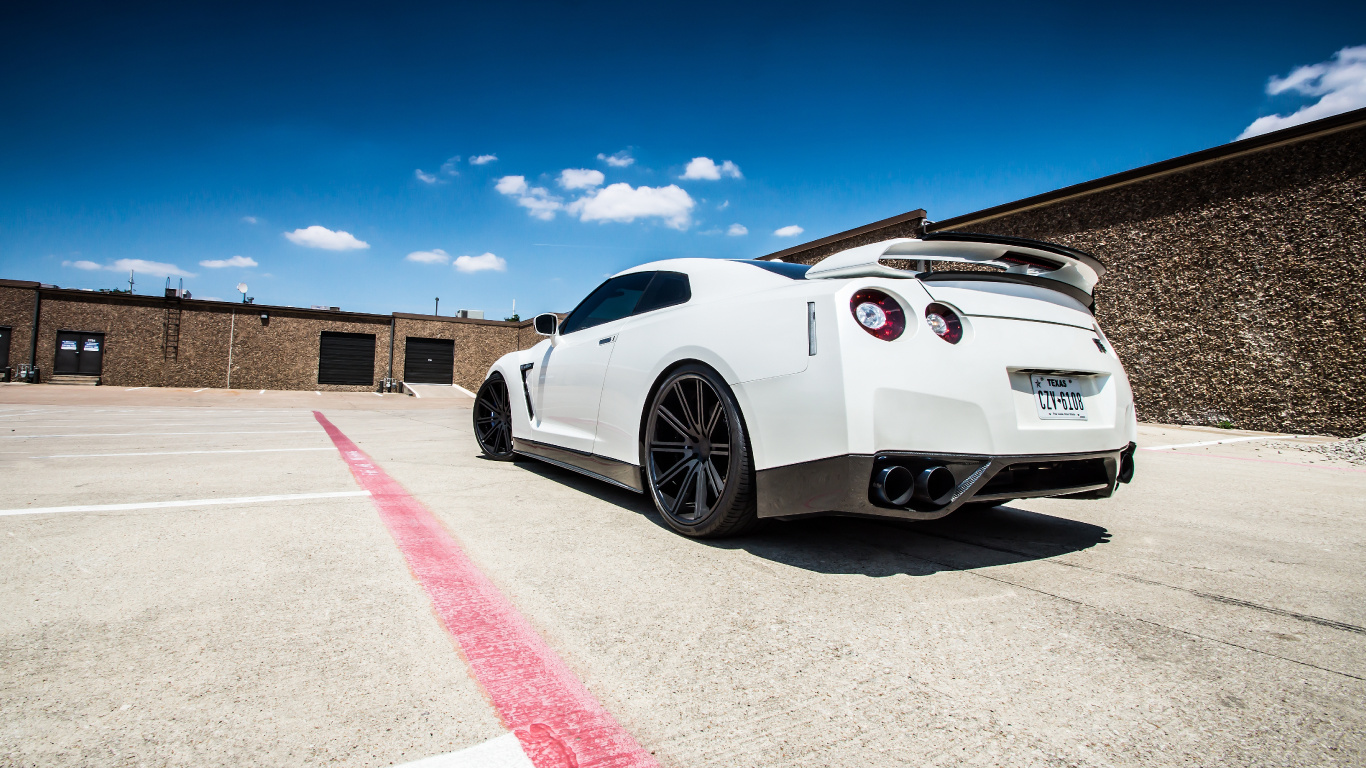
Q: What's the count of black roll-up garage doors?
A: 2